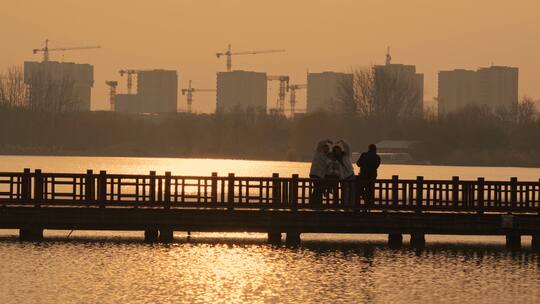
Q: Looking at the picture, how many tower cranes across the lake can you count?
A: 8